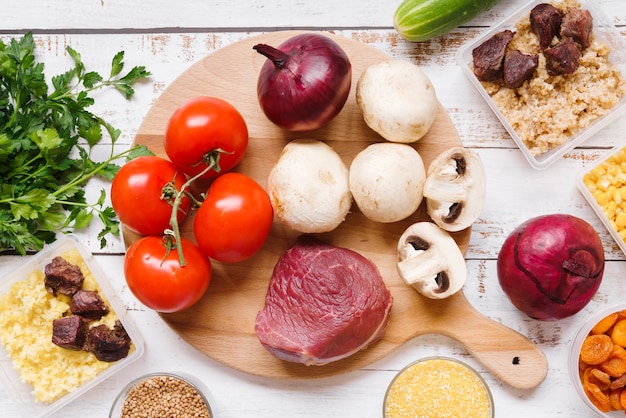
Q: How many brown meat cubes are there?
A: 9